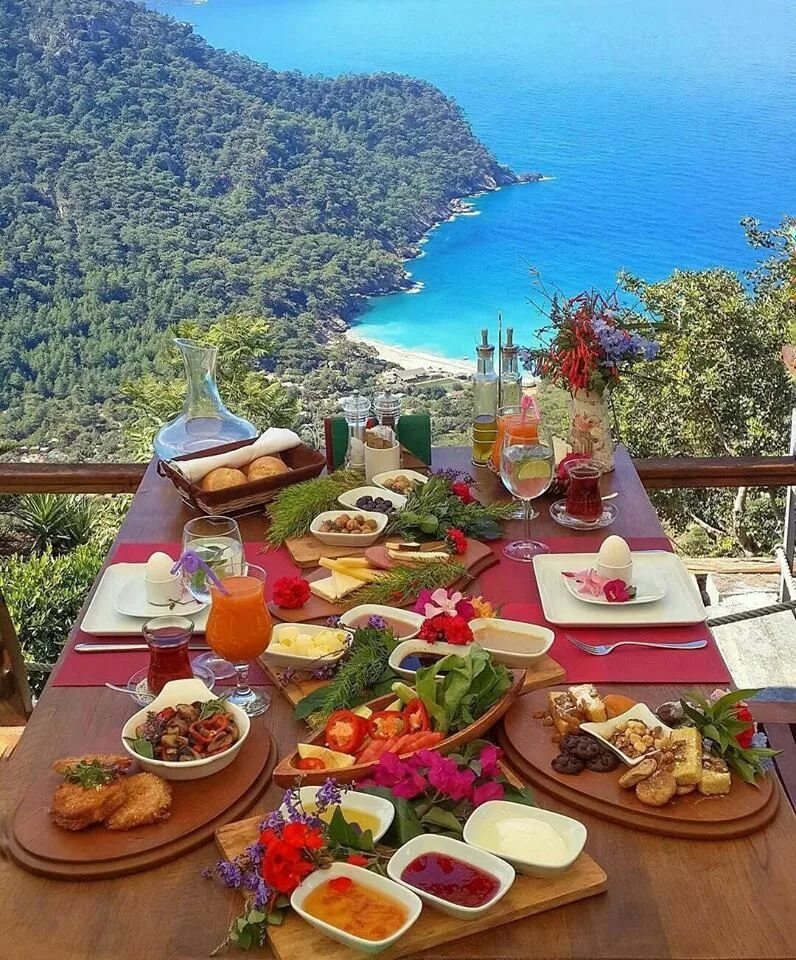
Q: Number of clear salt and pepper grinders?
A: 2